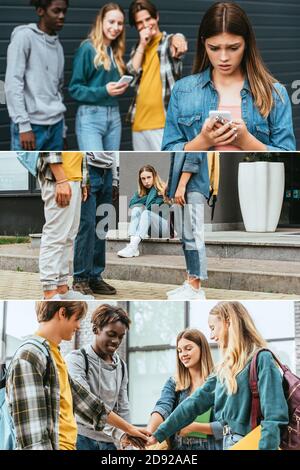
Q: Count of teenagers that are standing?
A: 11